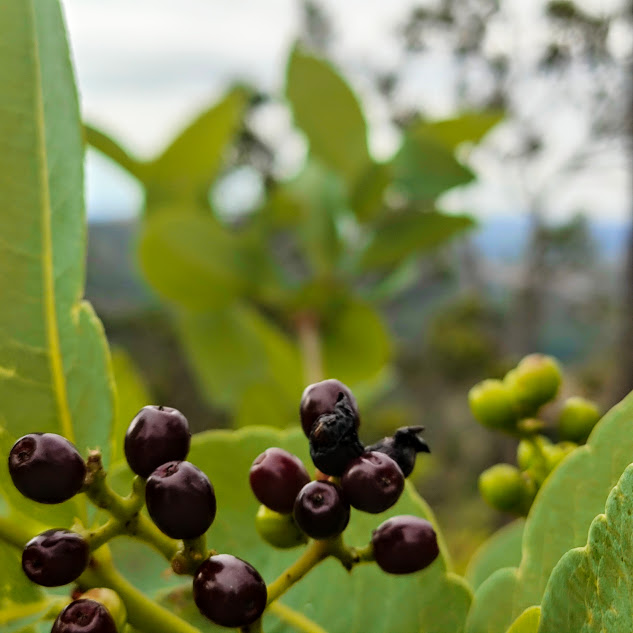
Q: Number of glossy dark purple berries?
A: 11